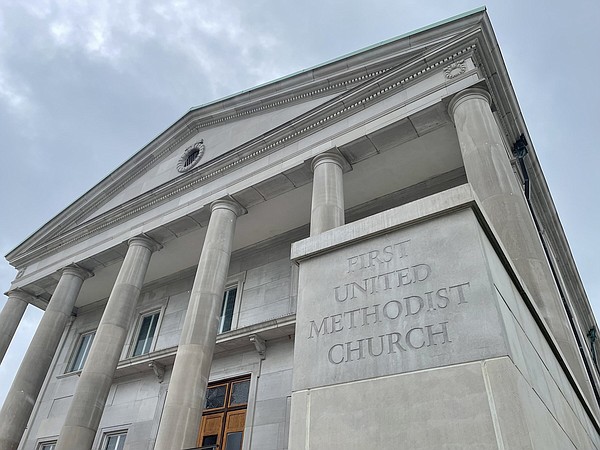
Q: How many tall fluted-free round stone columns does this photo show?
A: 6